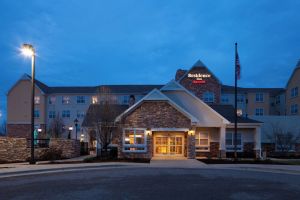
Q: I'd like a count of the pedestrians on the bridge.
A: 0